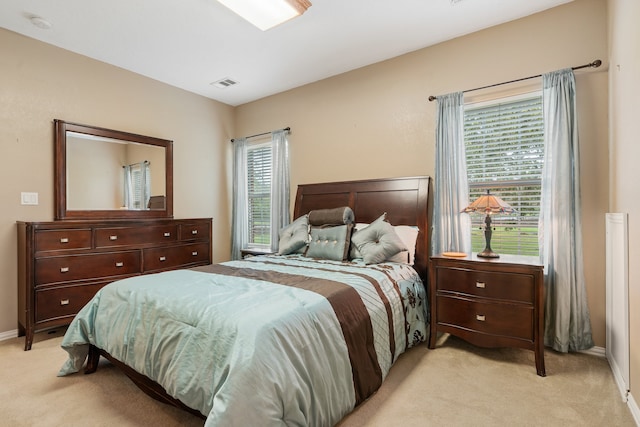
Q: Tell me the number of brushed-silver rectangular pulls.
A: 11